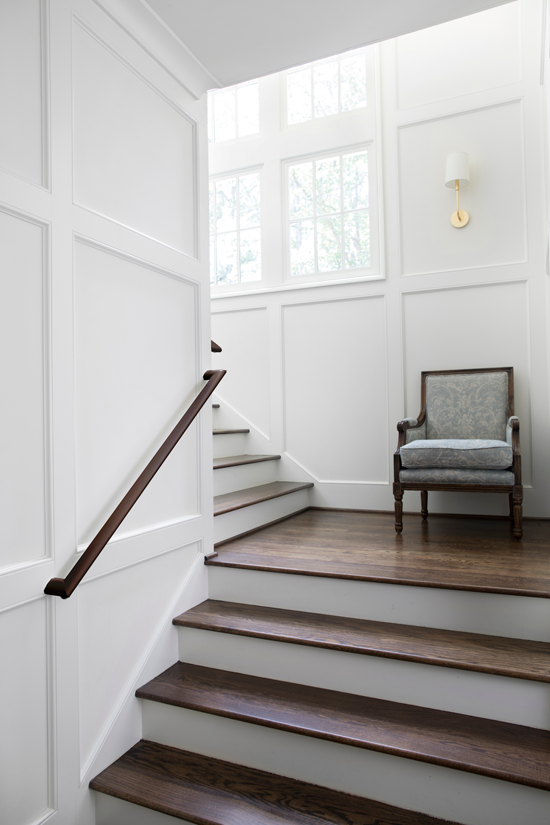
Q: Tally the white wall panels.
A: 11